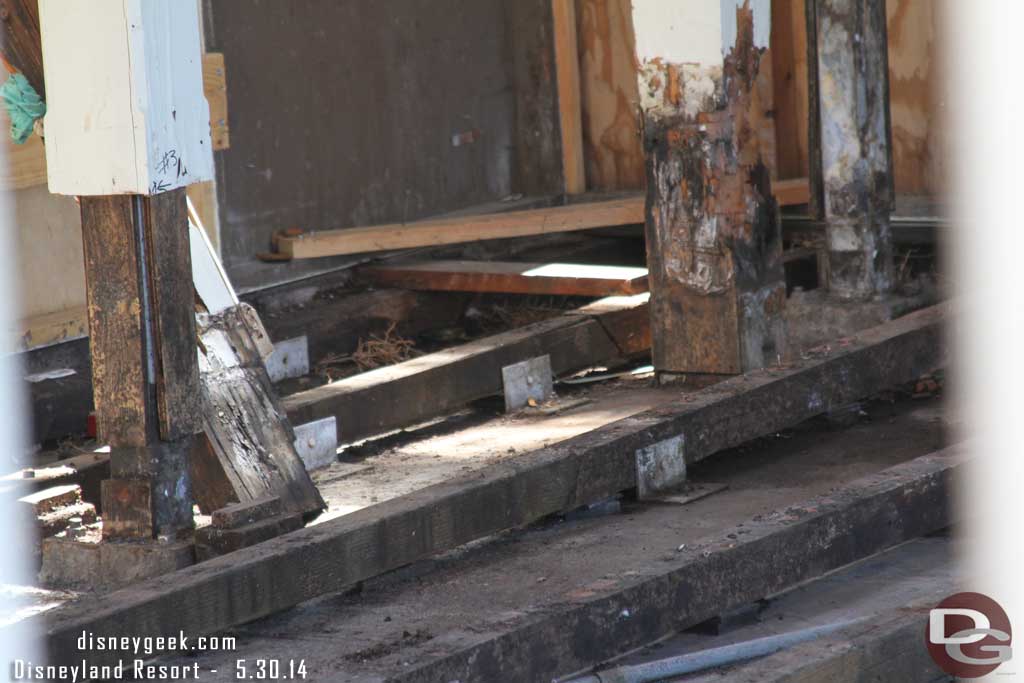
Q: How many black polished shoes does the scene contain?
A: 0